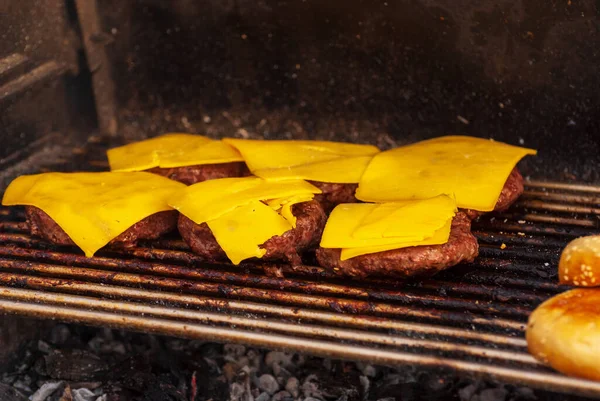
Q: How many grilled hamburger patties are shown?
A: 6